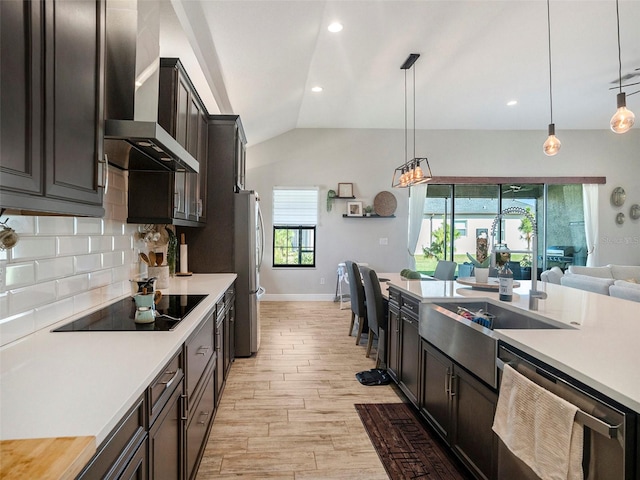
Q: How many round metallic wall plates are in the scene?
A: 3